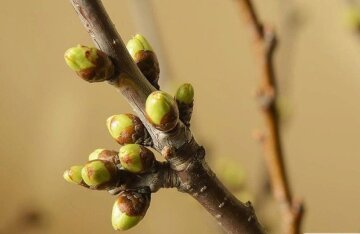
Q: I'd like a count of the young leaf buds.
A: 10